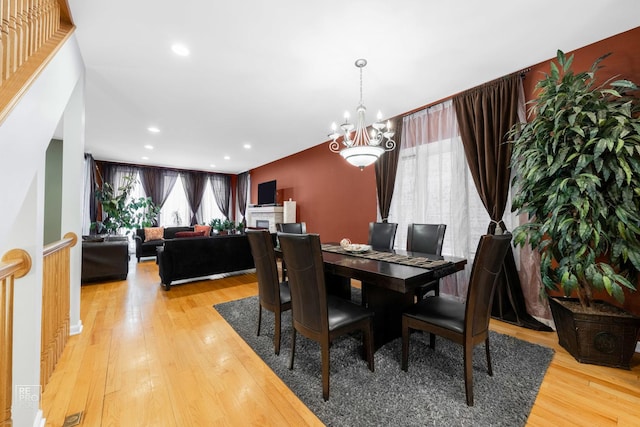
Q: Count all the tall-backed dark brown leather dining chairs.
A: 6